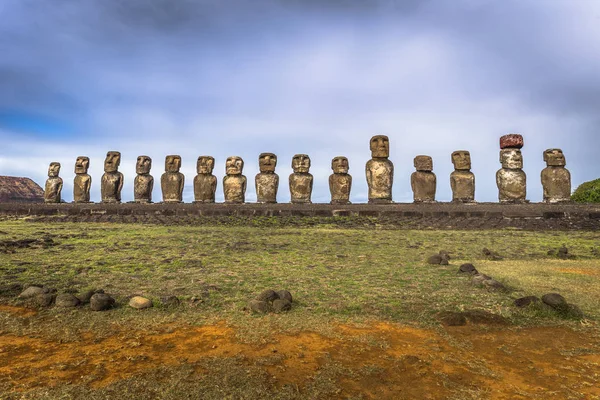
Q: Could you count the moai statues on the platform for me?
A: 15